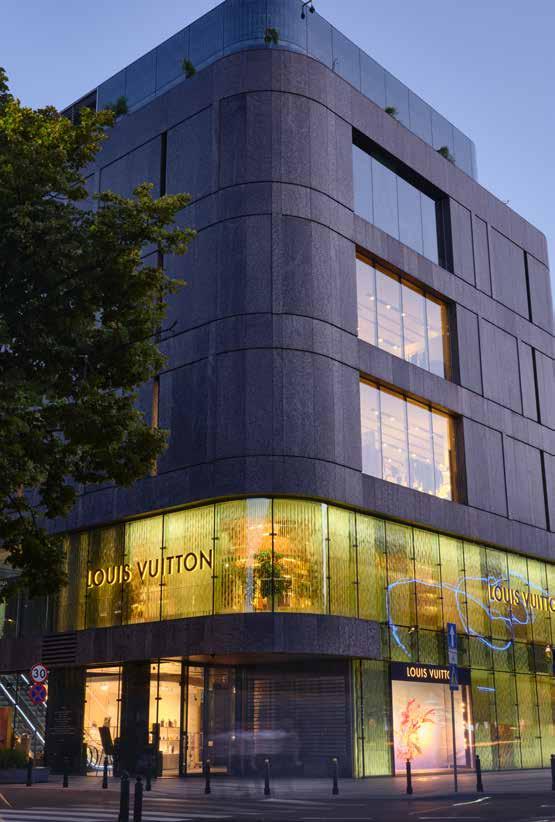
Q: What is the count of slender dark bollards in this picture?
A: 12